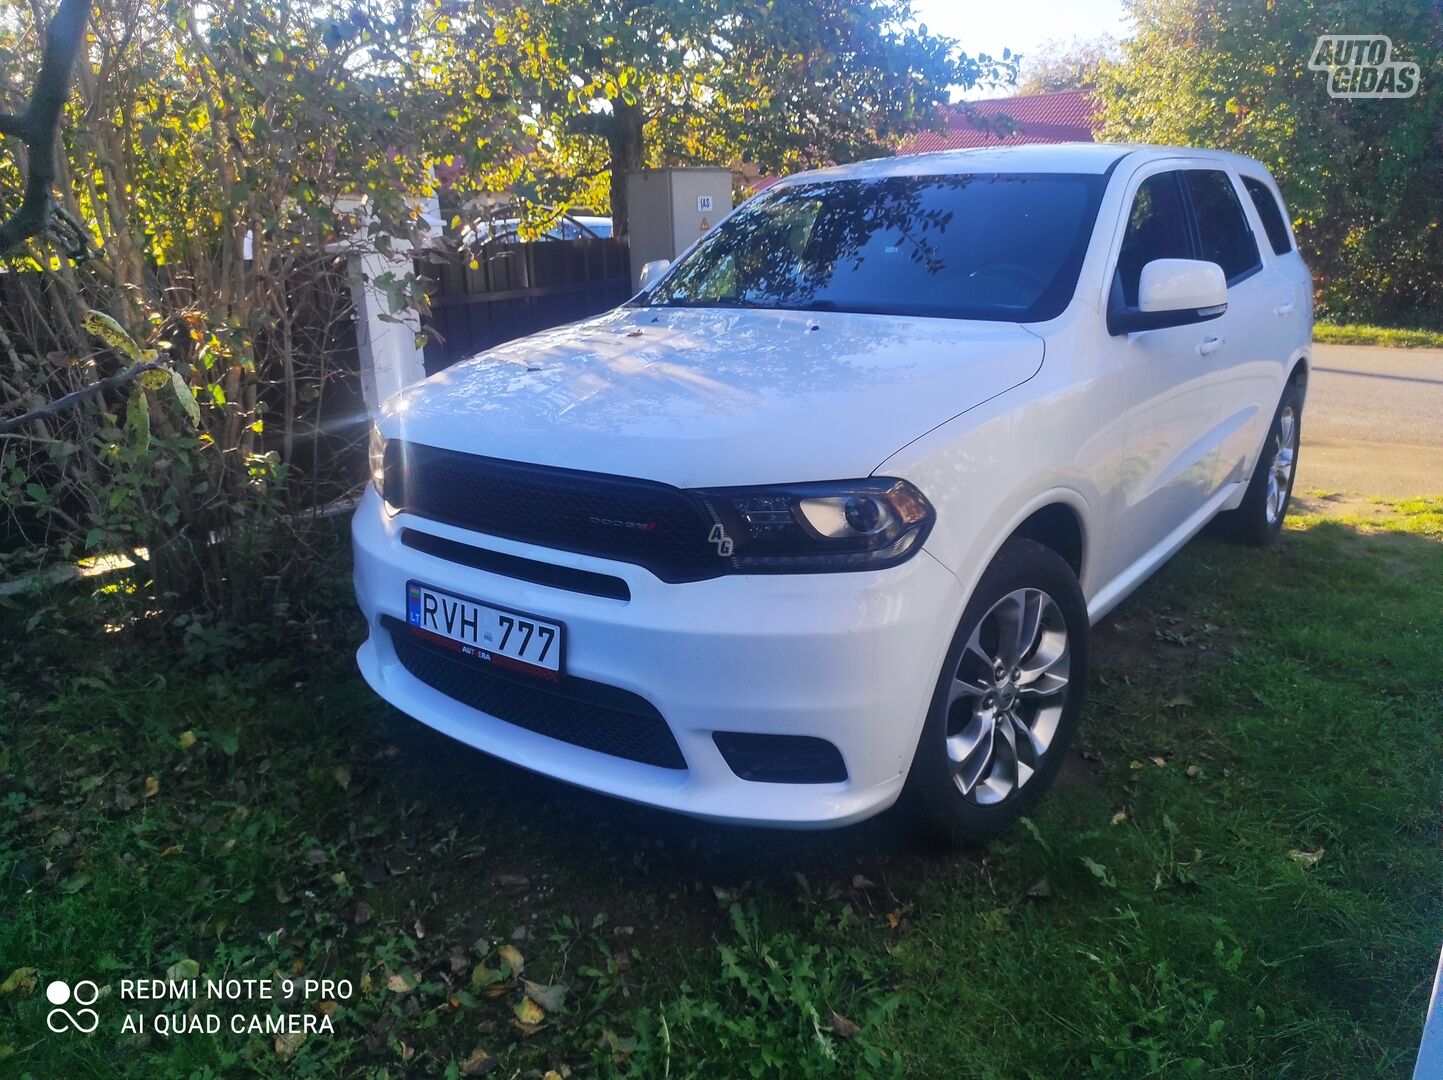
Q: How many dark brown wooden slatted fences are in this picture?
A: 1